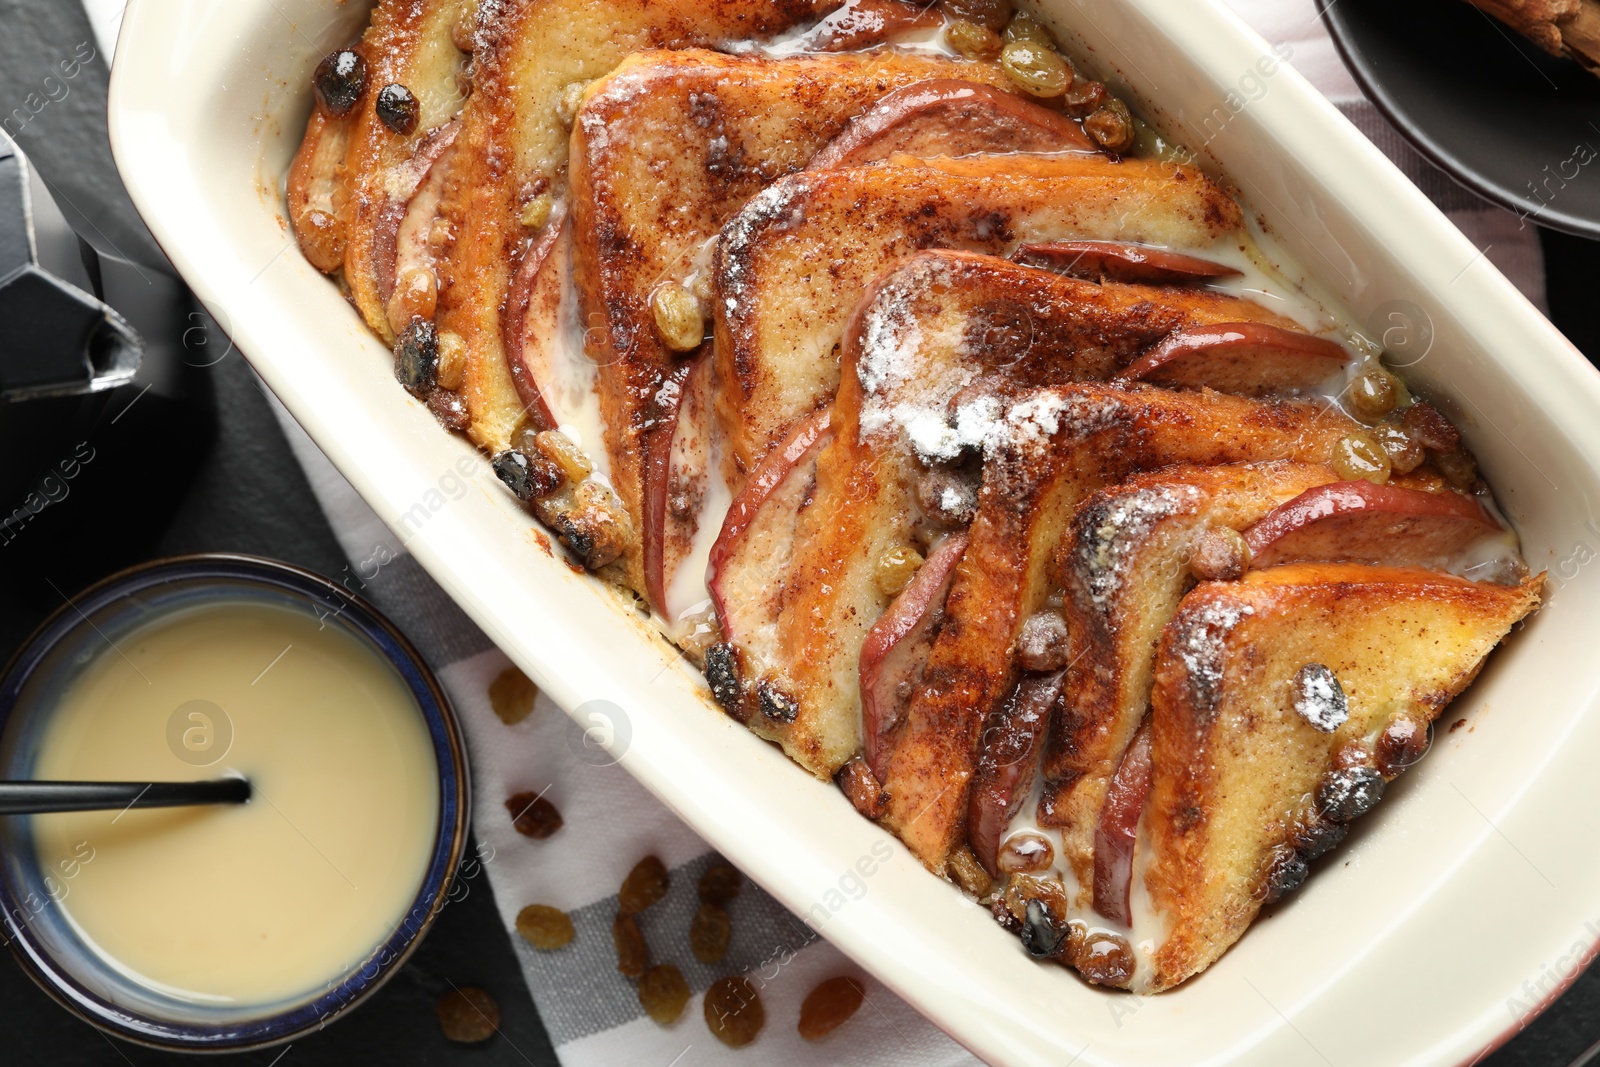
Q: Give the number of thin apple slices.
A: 13